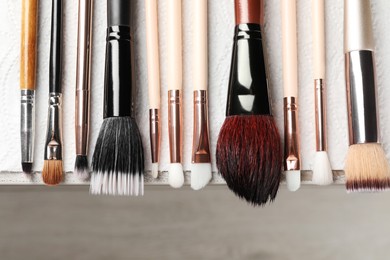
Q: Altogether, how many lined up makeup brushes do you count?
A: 11